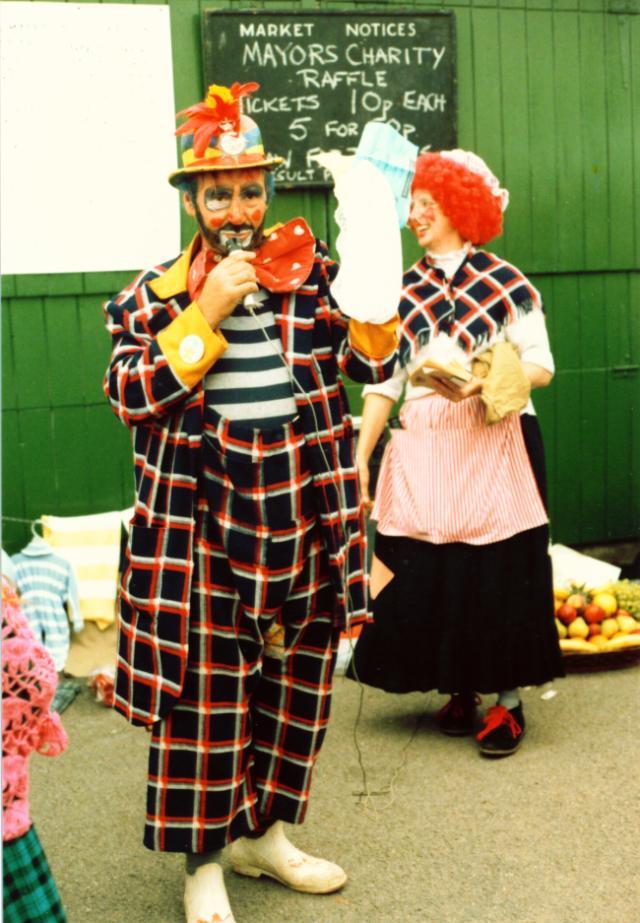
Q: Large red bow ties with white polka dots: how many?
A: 1